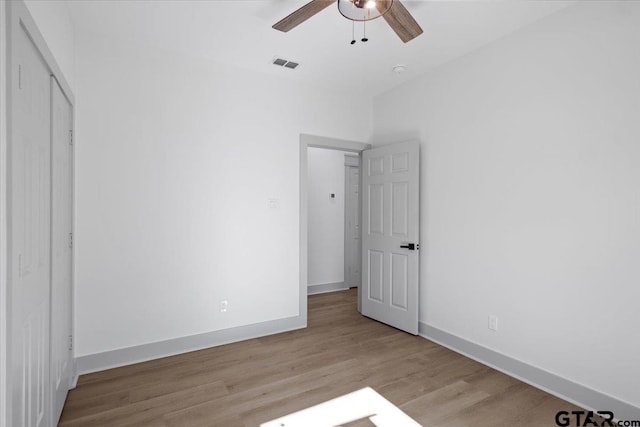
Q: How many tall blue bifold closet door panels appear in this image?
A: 0